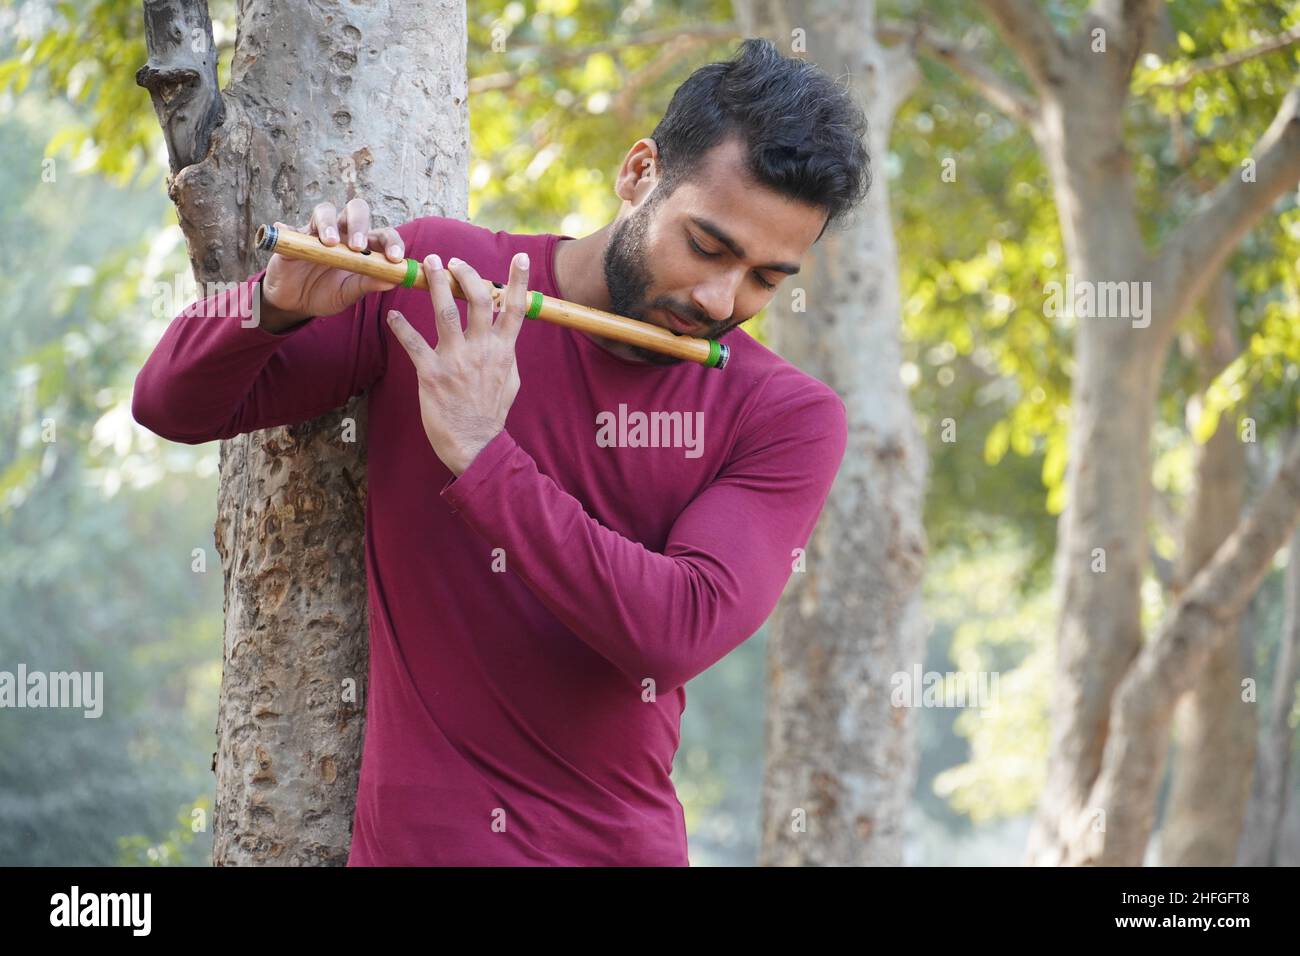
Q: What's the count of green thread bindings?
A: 3